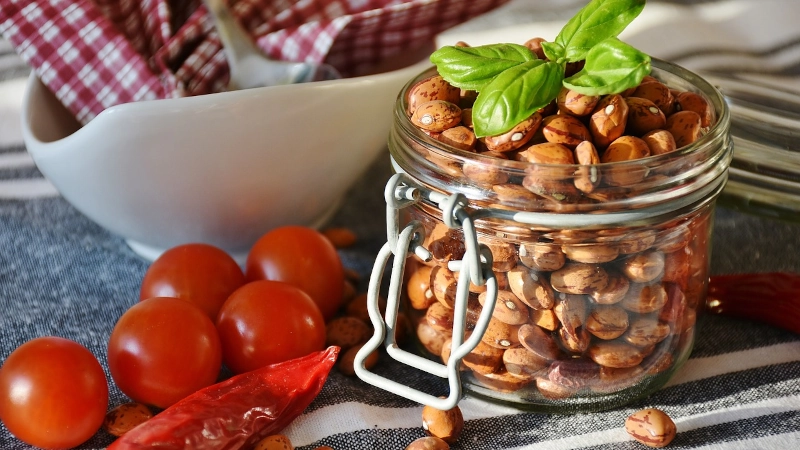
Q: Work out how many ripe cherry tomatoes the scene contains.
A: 5